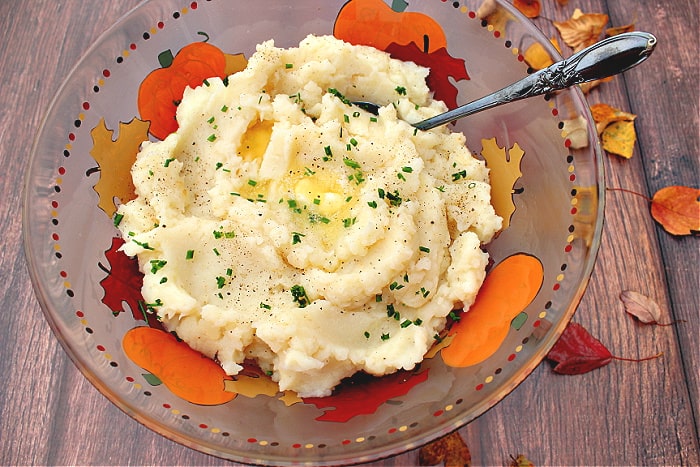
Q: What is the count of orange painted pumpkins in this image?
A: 4